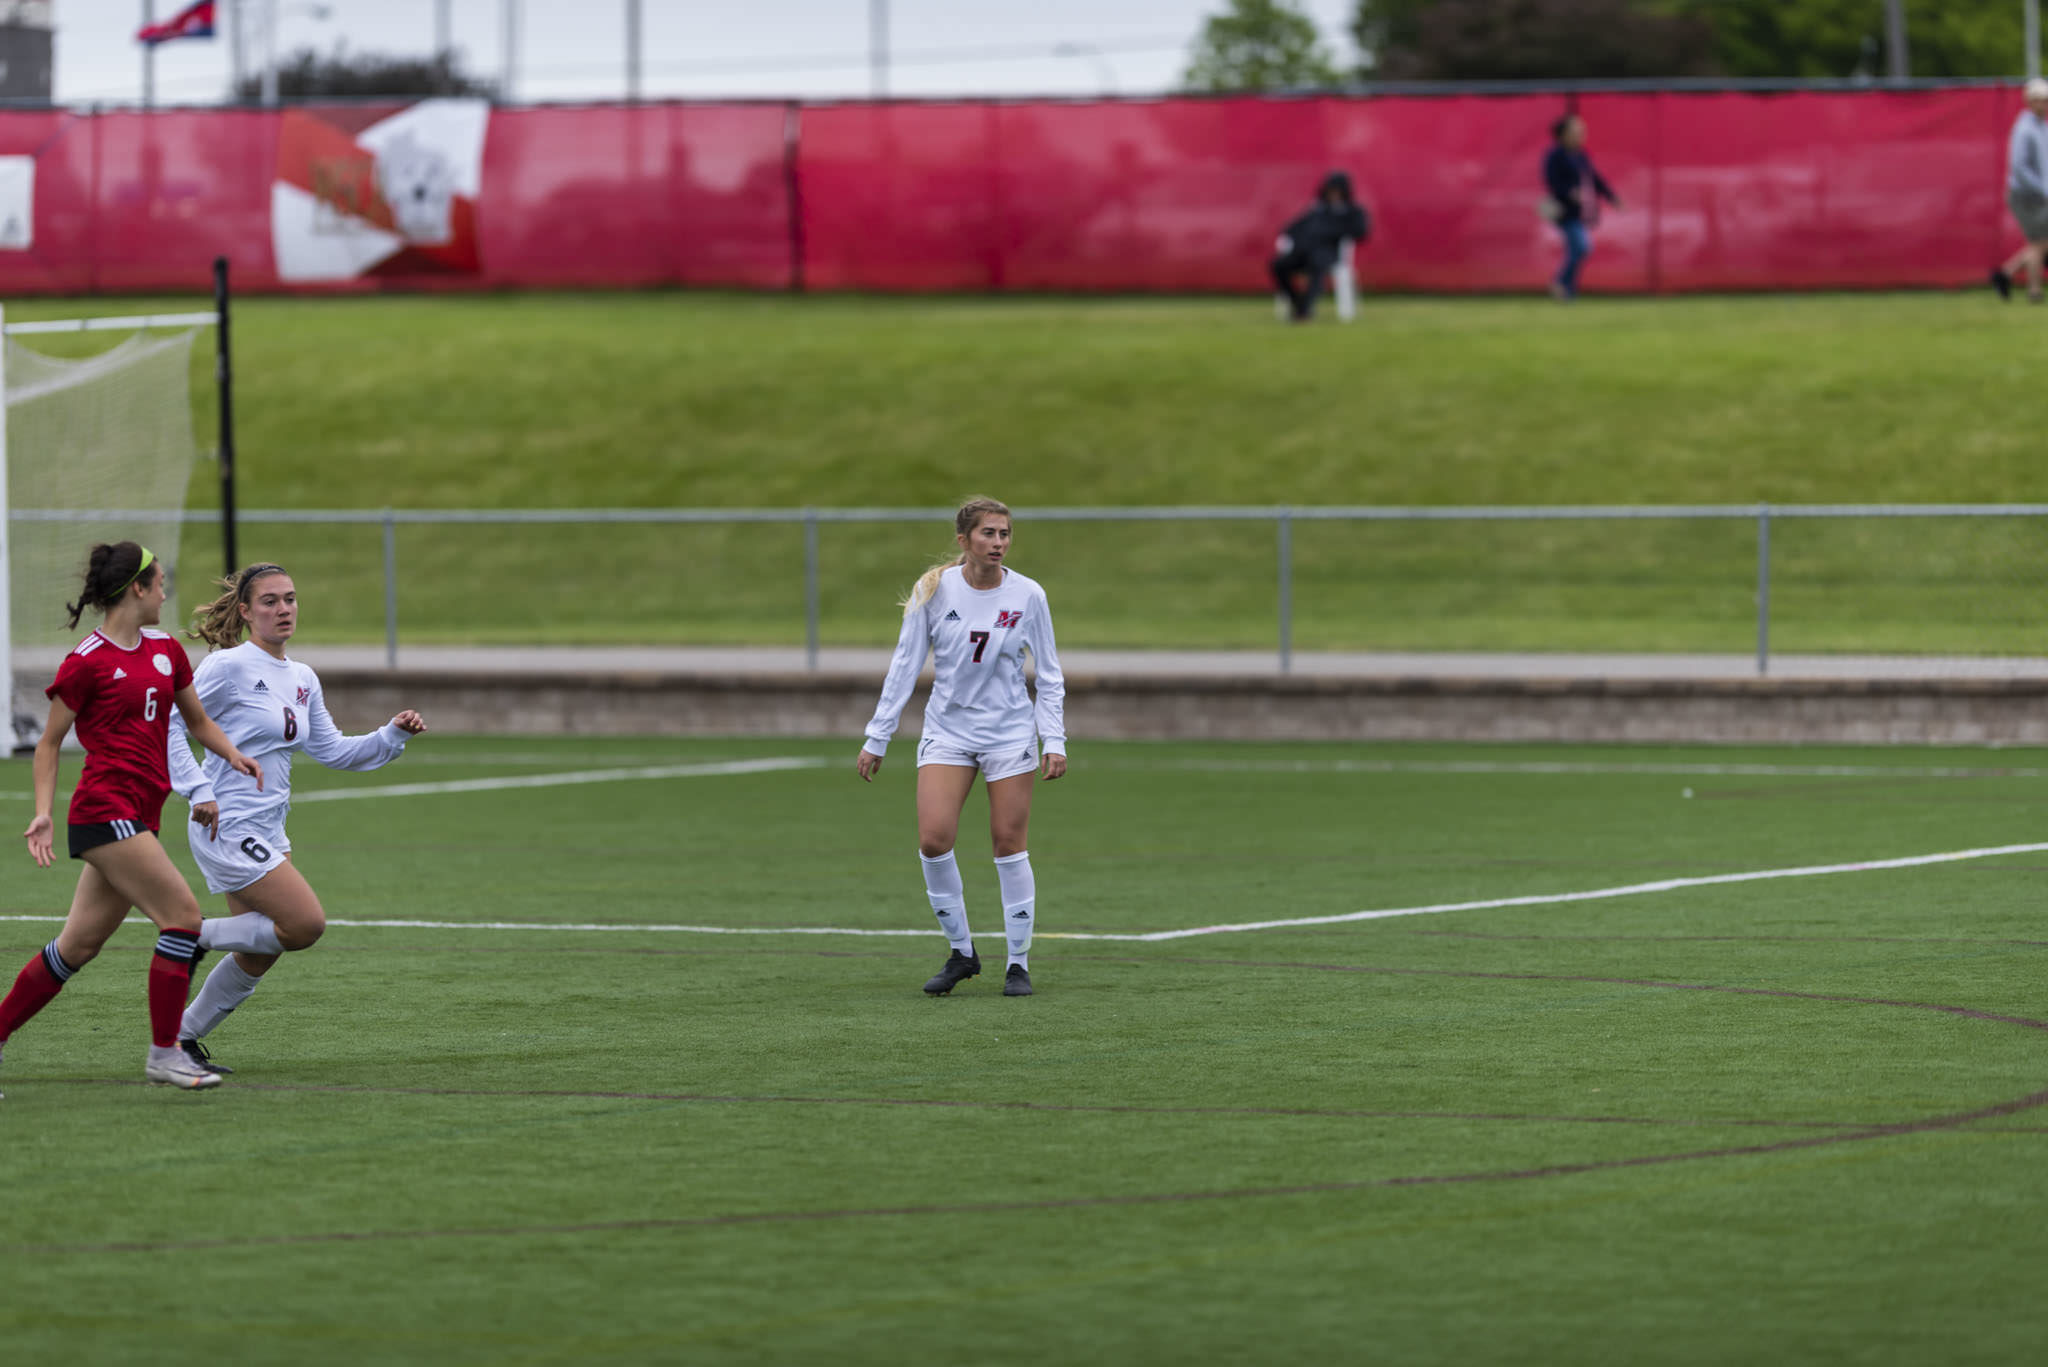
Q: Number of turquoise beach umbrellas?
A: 0